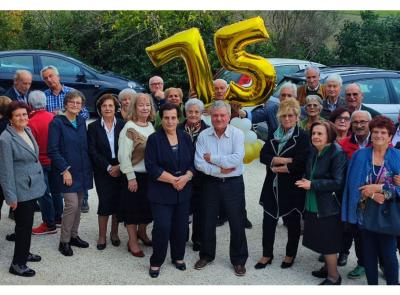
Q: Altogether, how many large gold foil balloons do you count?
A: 2